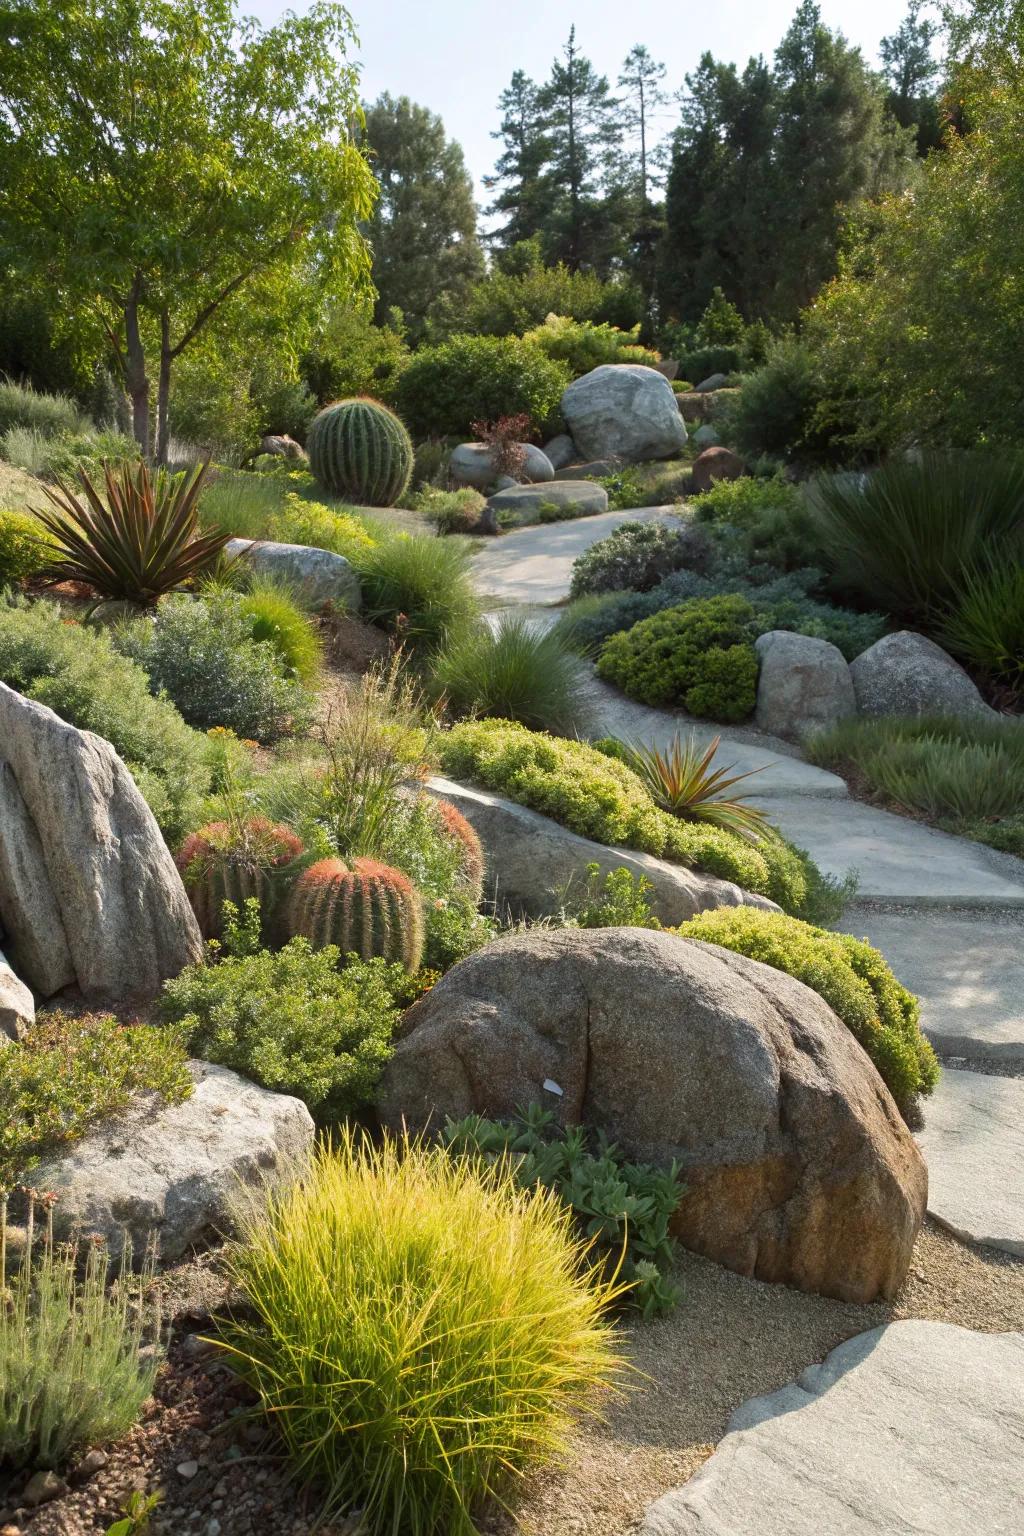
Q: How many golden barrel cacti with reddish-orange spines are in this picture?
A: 3